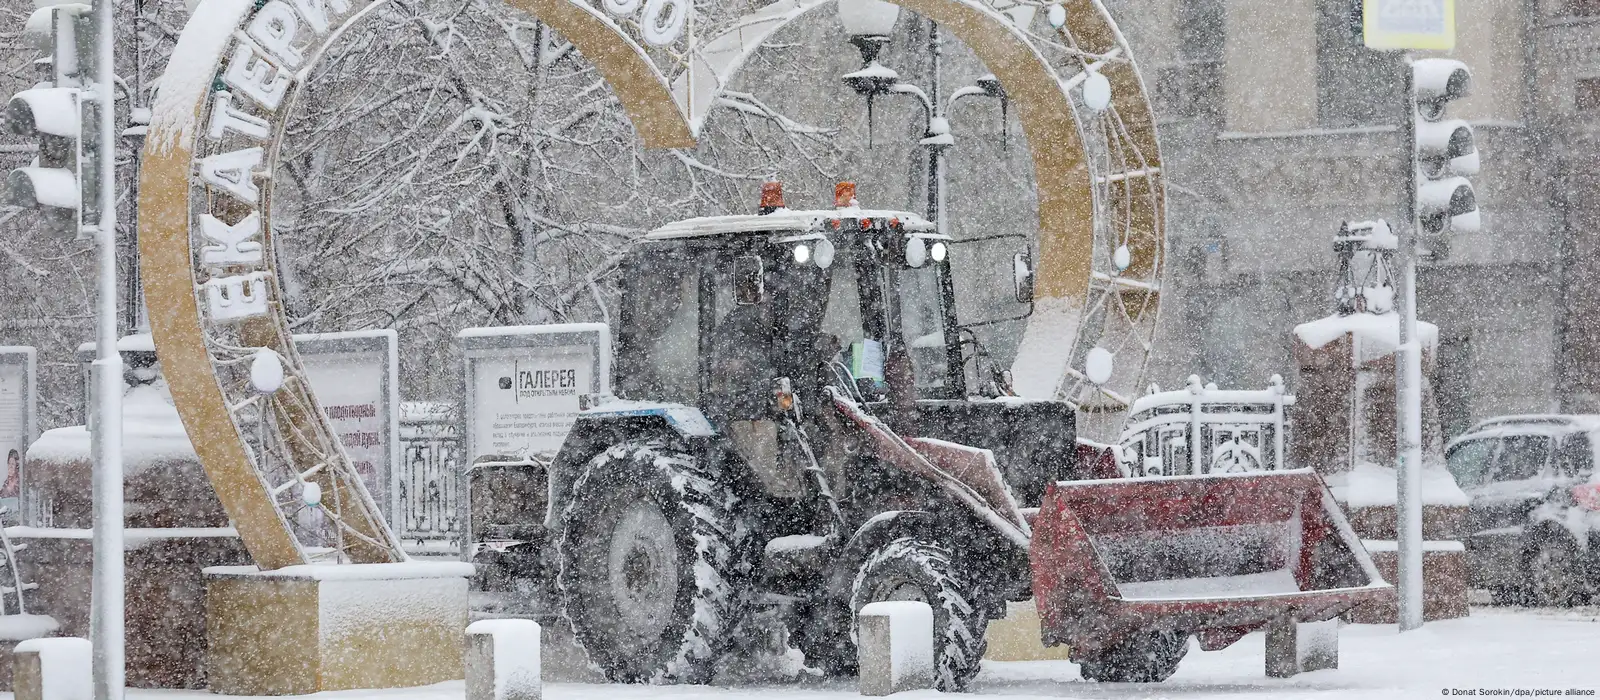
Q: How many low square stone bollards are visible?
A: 4